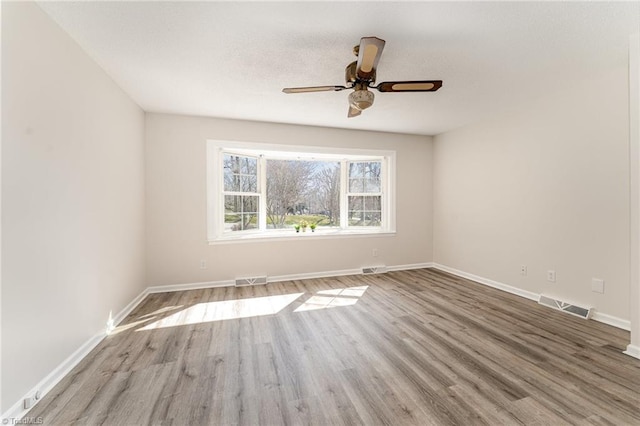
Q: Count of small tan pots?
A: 1